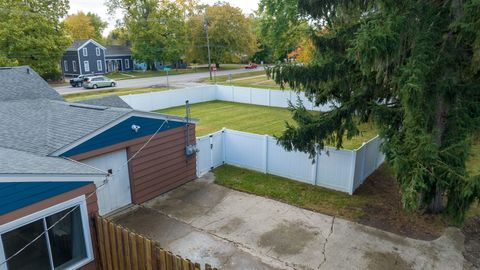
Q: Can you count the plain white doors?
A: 1